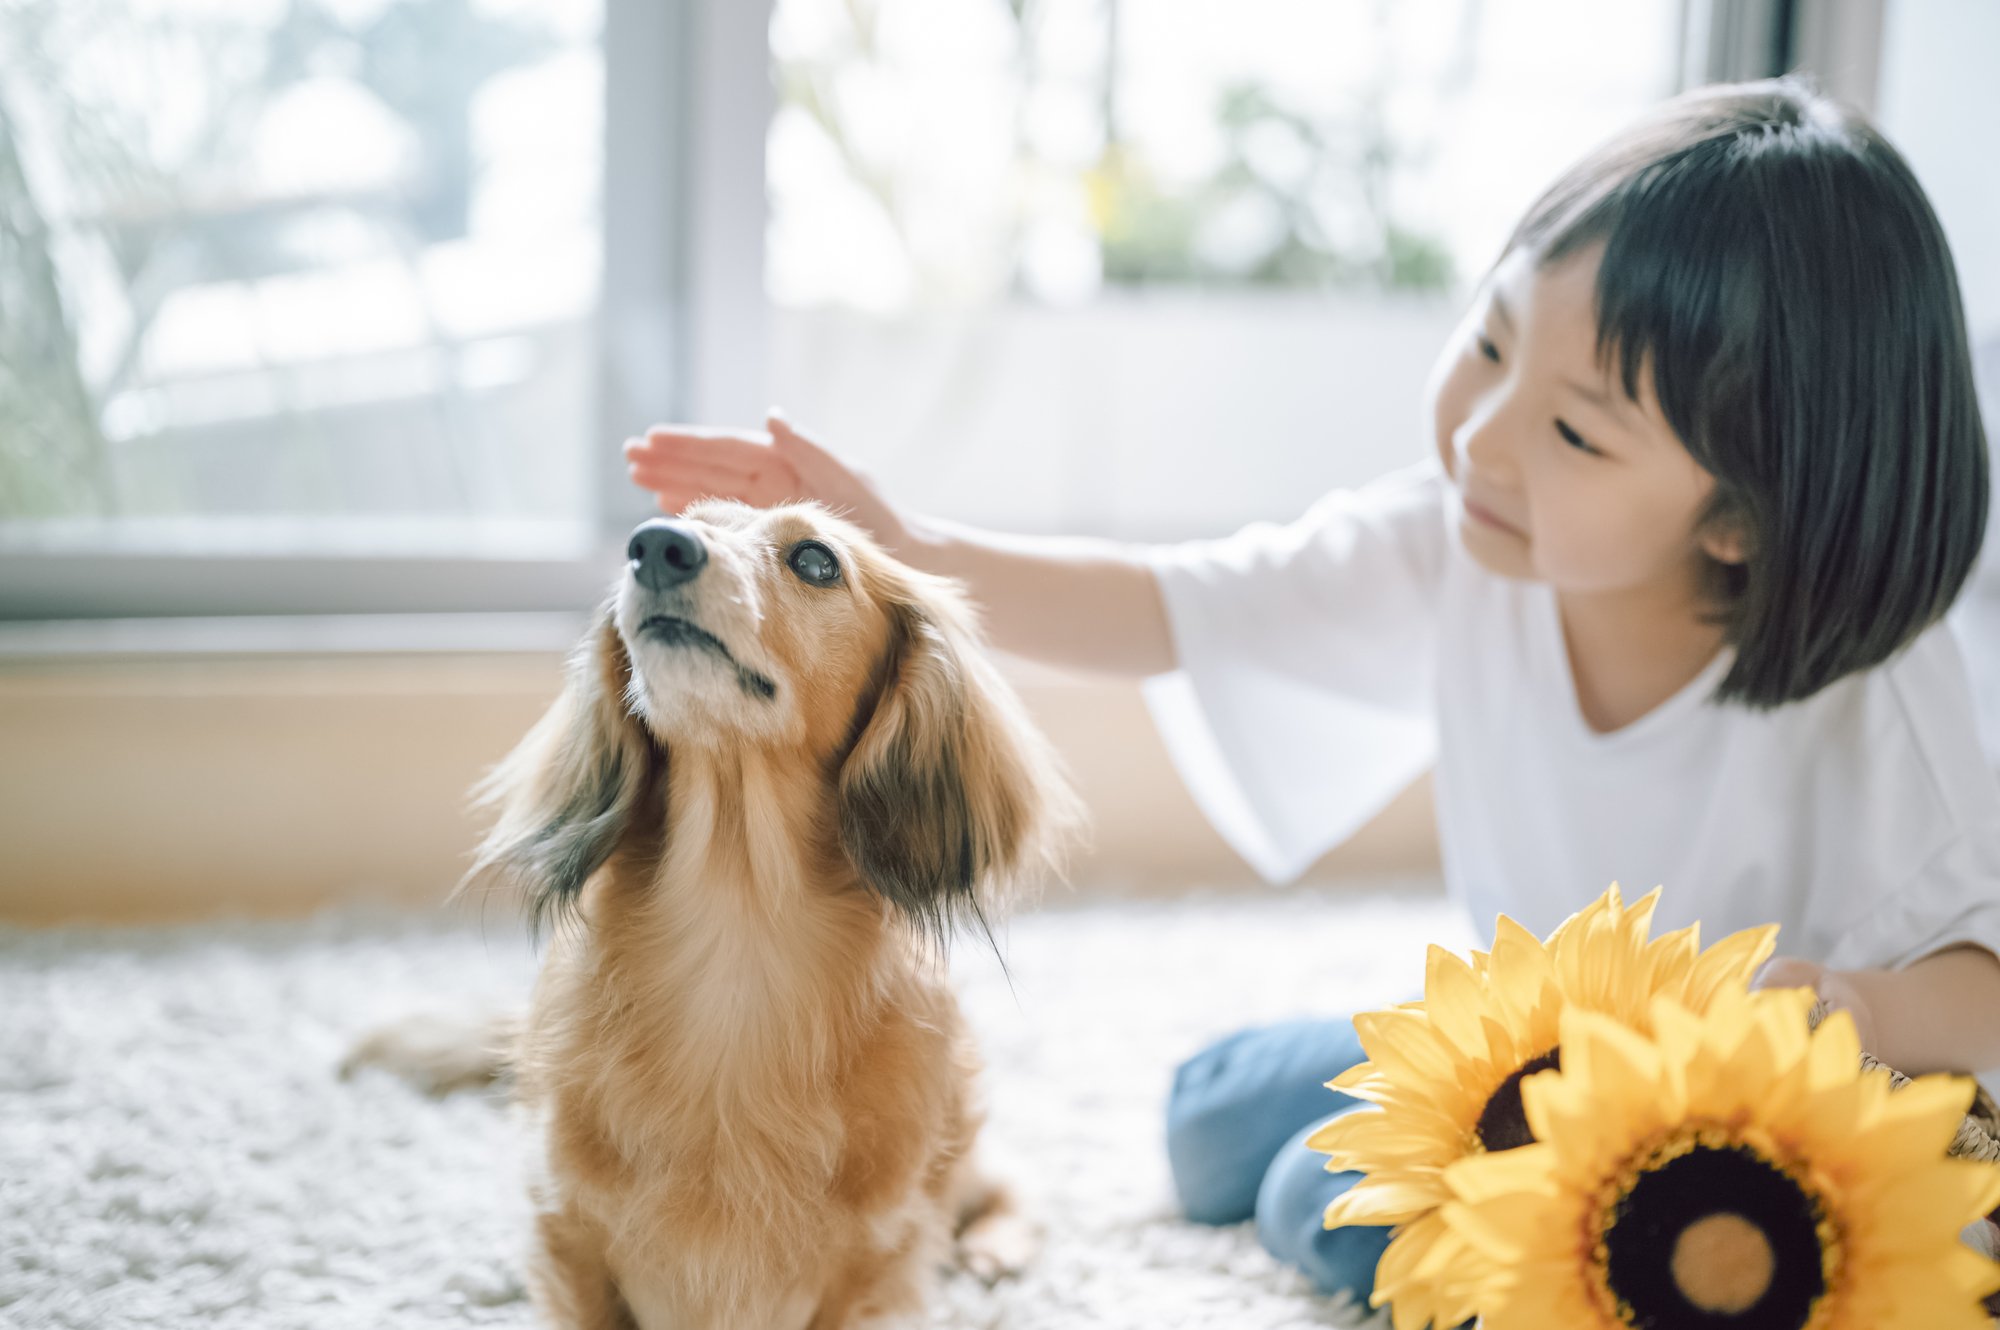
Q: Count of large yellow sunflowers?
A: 2